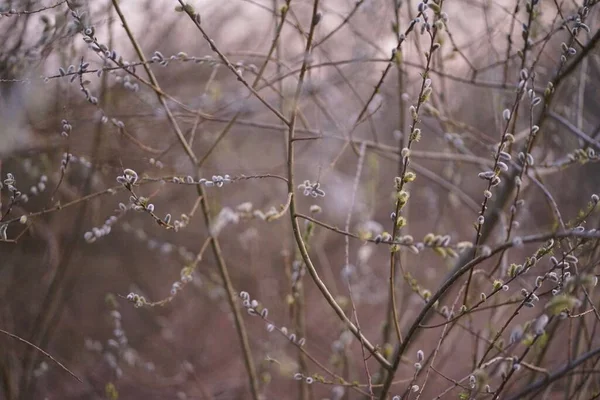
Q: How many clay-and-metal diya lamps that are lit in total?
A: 0